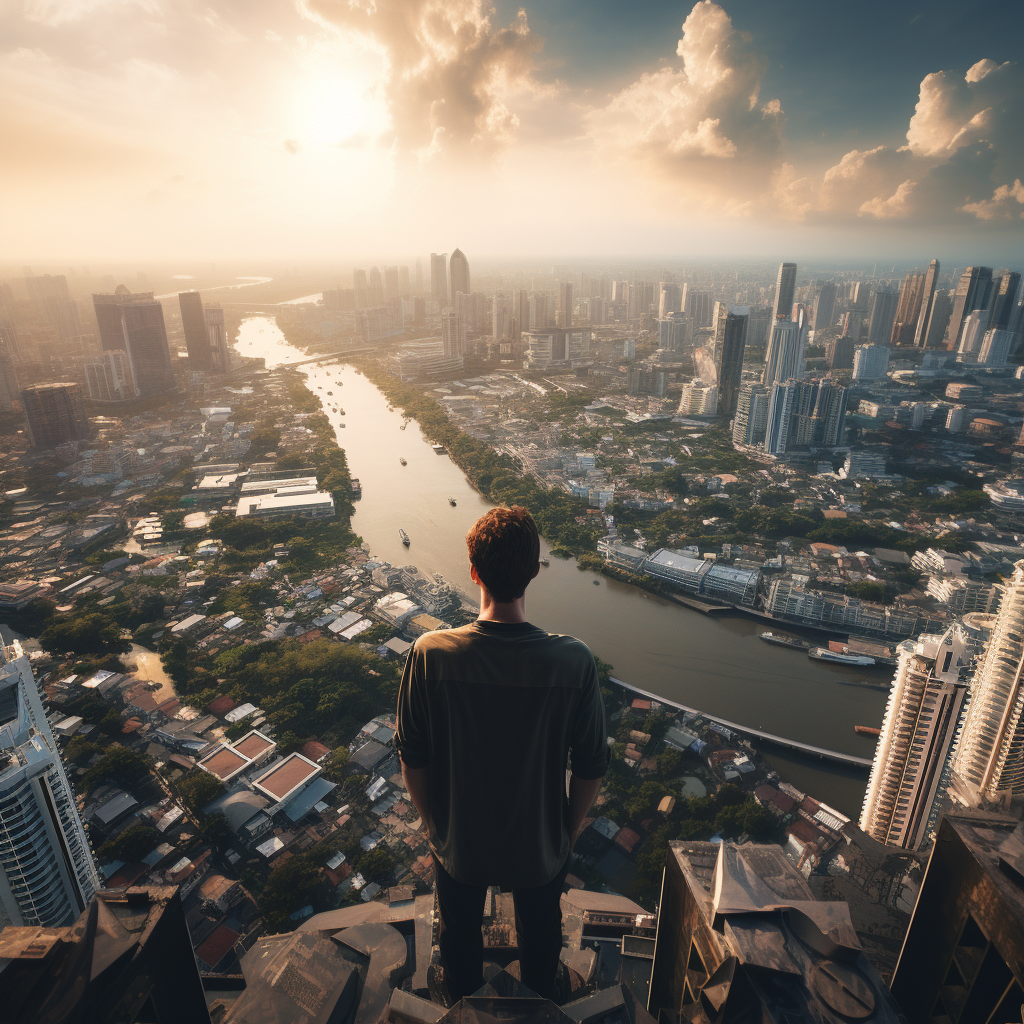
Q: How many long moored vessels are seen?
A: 2